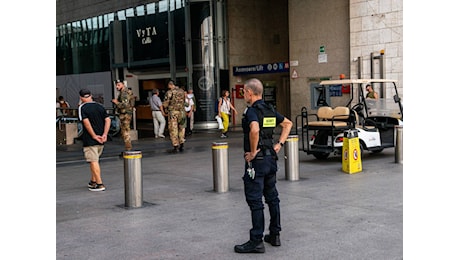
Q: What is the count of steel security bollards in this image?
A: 4